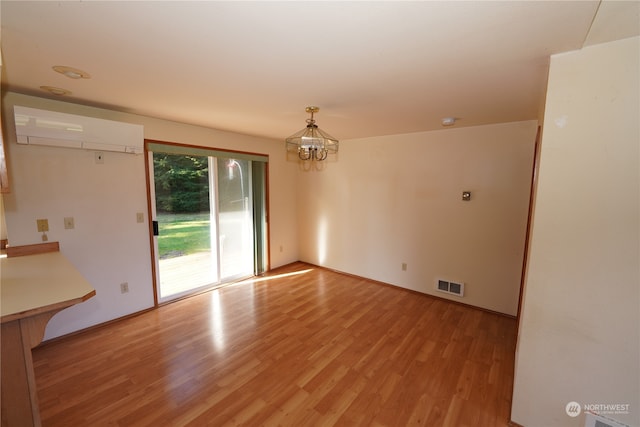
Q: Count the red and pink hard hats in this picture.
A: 0